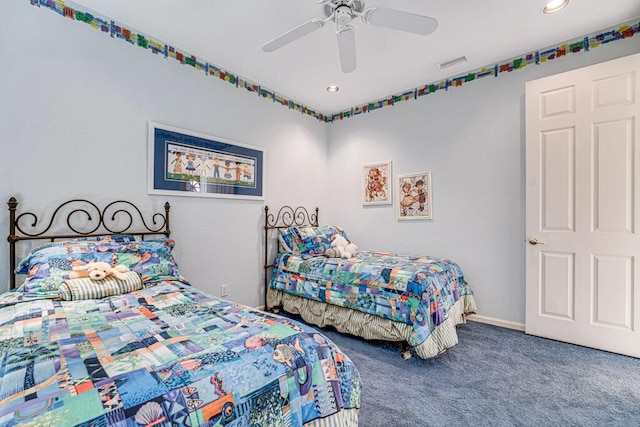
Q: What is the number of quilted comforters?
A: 2